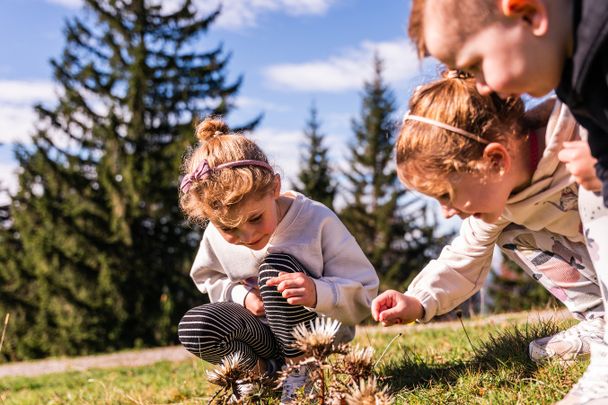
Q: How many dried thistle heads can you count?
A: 4